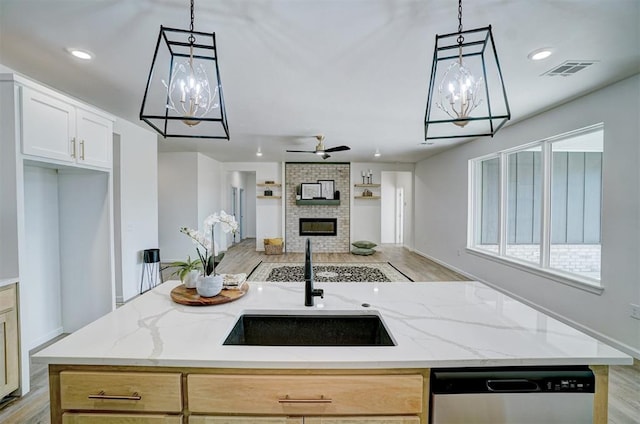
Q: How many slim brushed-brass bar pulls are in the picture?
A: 4